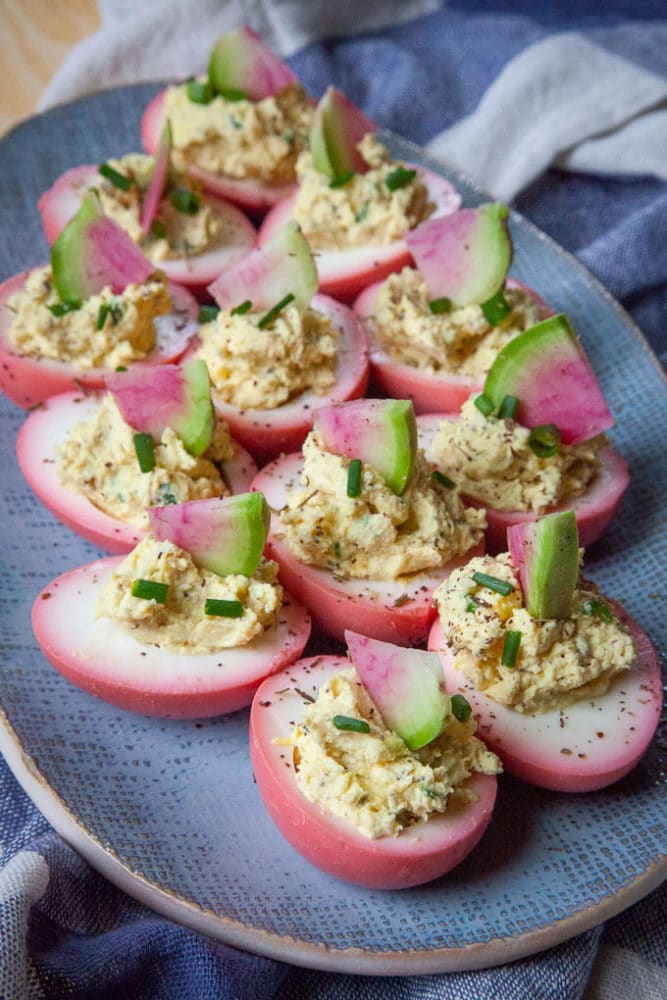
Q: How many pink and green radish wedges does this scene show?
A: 12